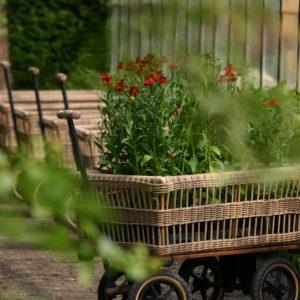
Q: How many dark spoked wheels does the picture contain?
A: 4